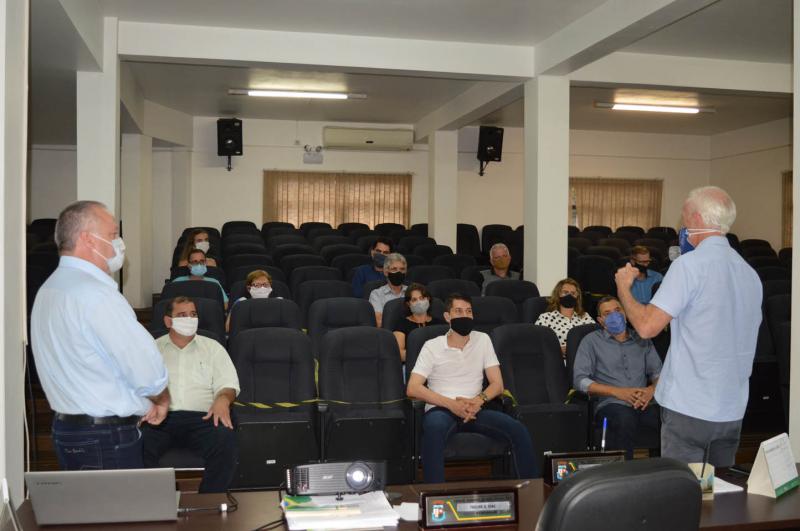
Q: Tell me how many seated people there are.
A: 12